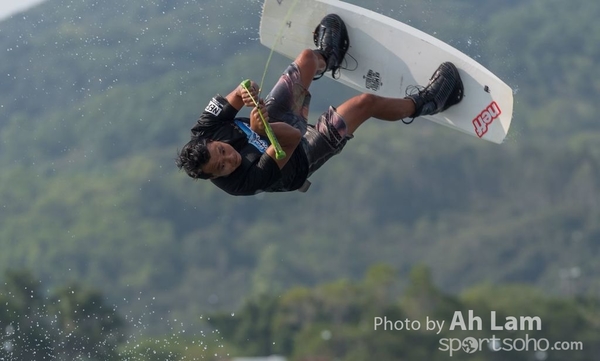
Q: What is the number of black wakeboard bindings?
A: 2